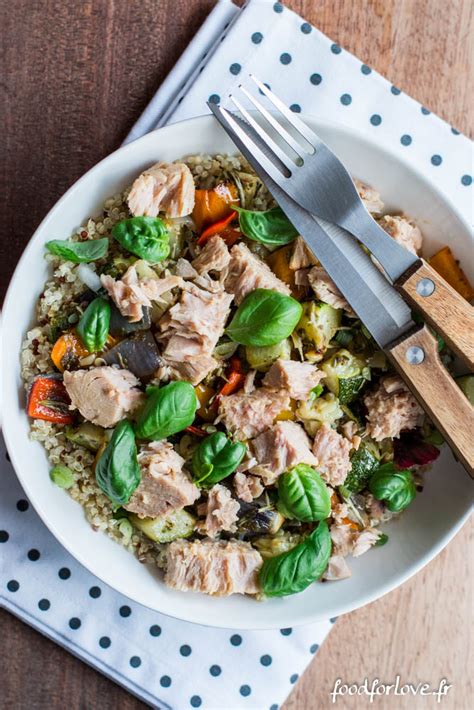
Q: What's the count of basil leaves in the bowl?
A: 11